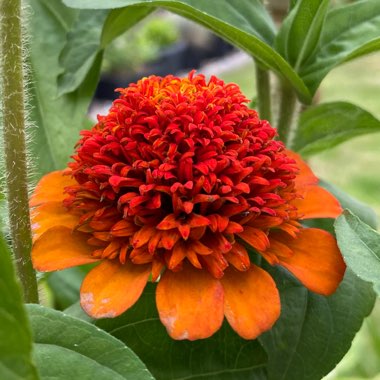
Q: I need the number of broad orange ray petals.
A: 9